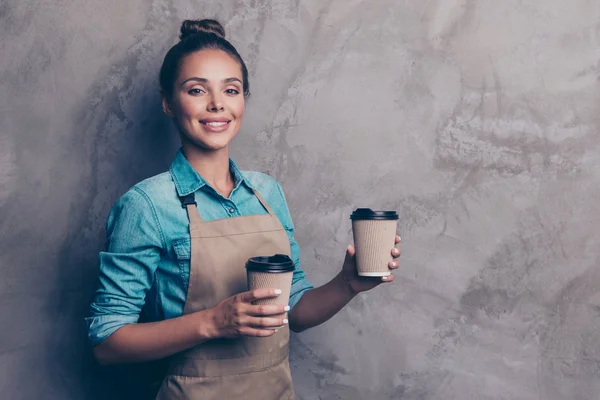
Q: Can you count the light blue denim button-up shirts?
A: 1